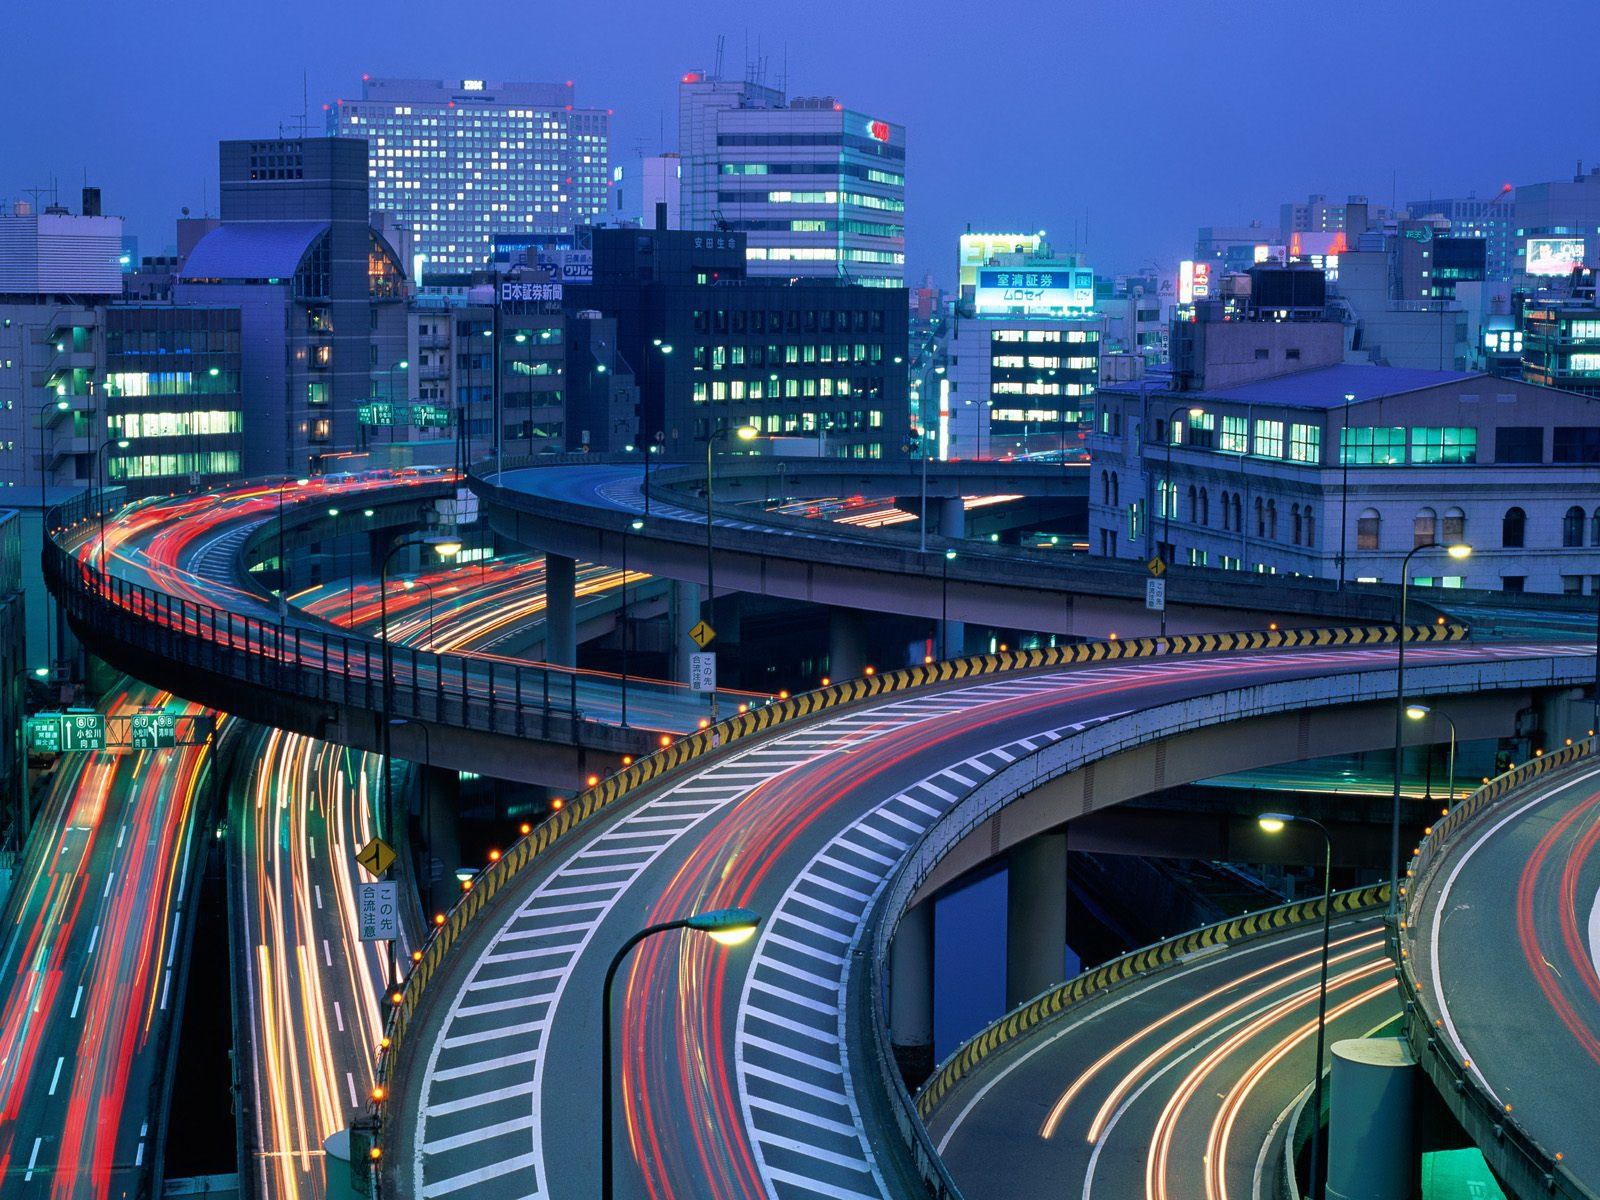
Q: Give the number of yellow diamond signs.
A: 3